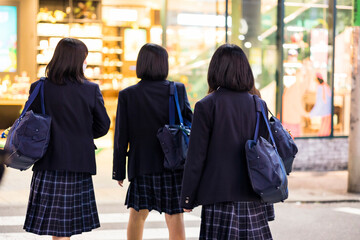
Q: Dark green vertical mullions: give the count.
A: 3